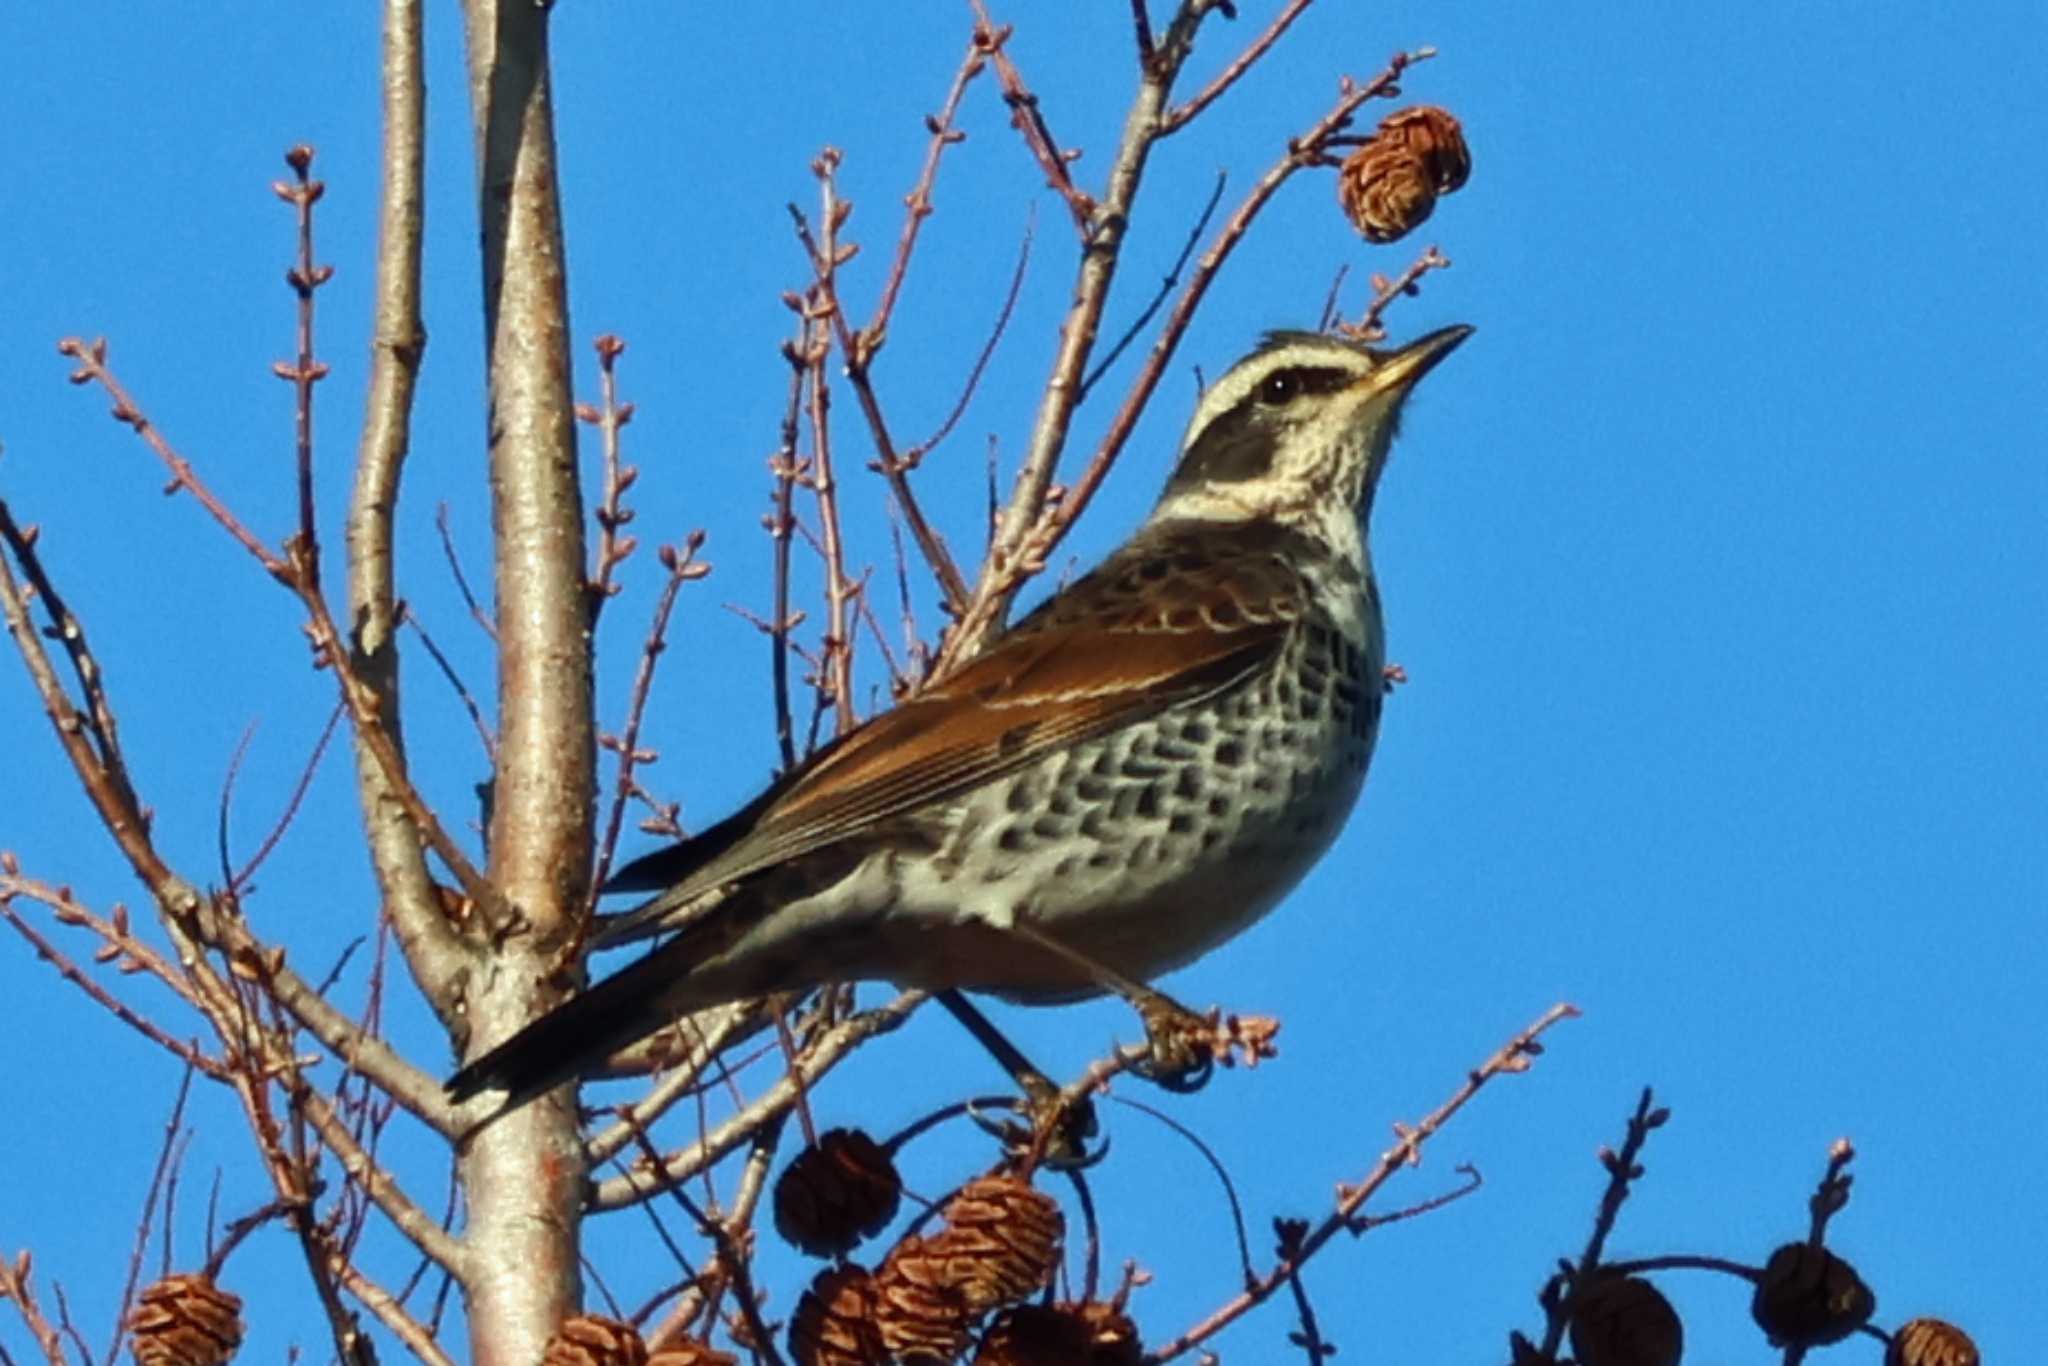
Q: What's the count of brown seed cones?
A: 14